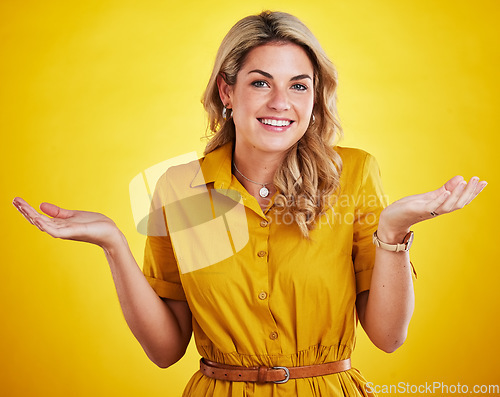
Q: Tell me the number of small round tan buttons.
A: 4